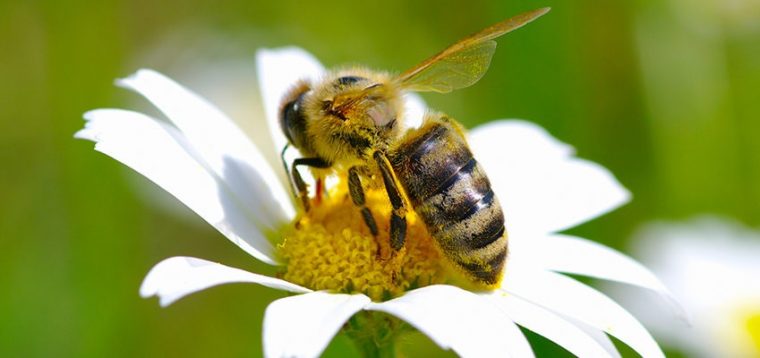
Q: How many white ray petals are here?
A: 12